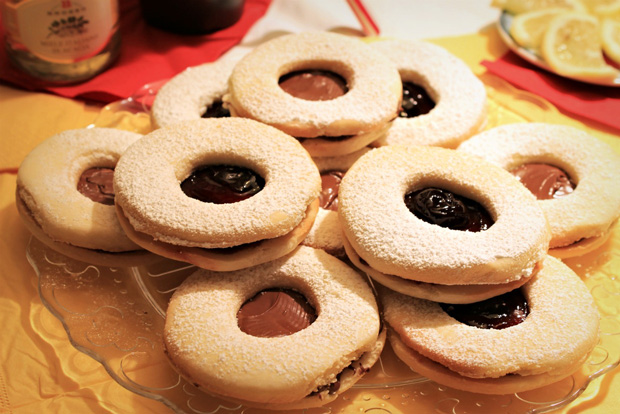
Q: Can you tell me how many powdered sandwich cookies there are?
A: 10